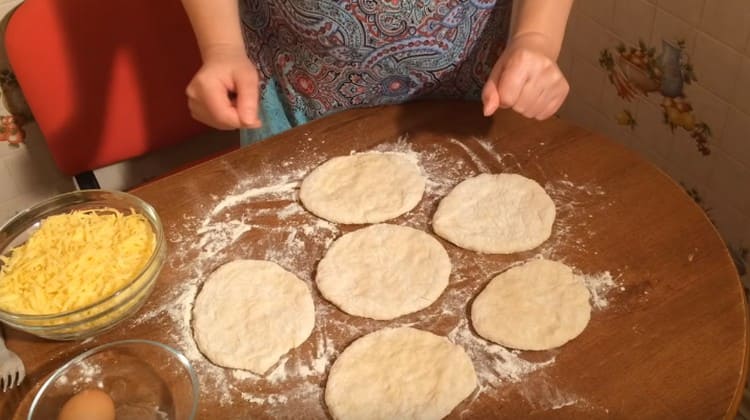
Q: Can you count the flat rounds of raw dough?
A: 6